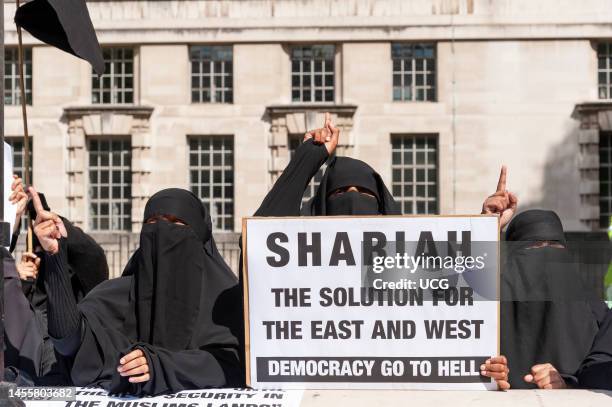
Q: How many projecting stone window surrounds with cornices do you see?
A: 3